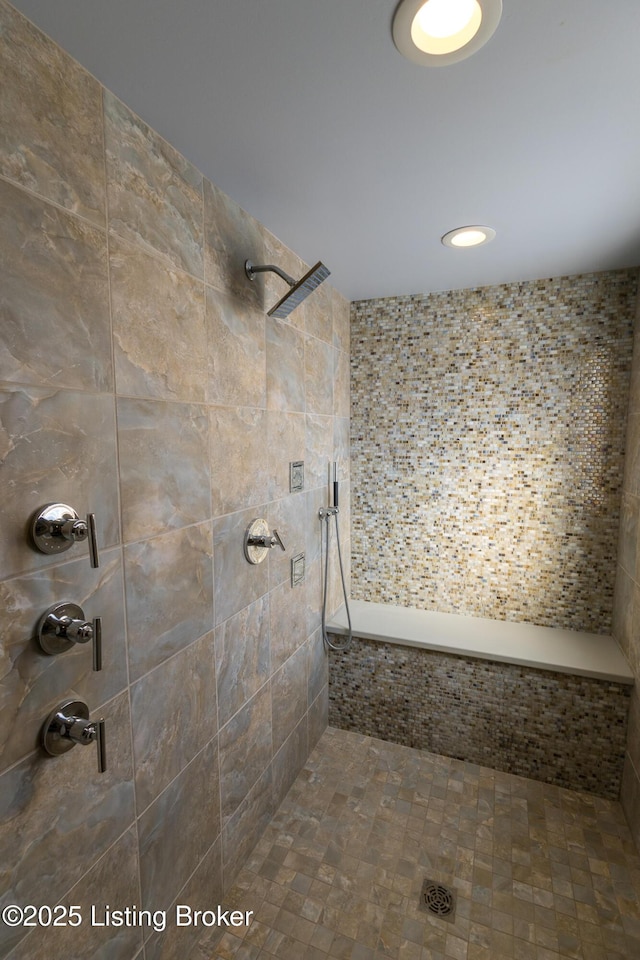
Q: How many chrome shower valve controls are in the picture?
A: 4